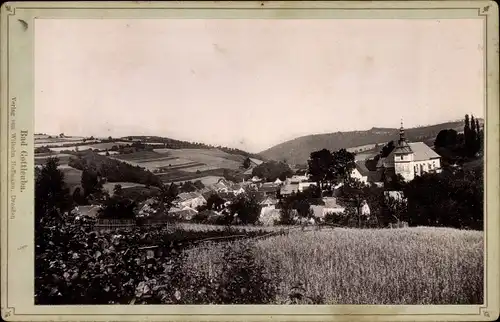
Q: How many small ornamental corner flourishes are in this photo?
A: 4